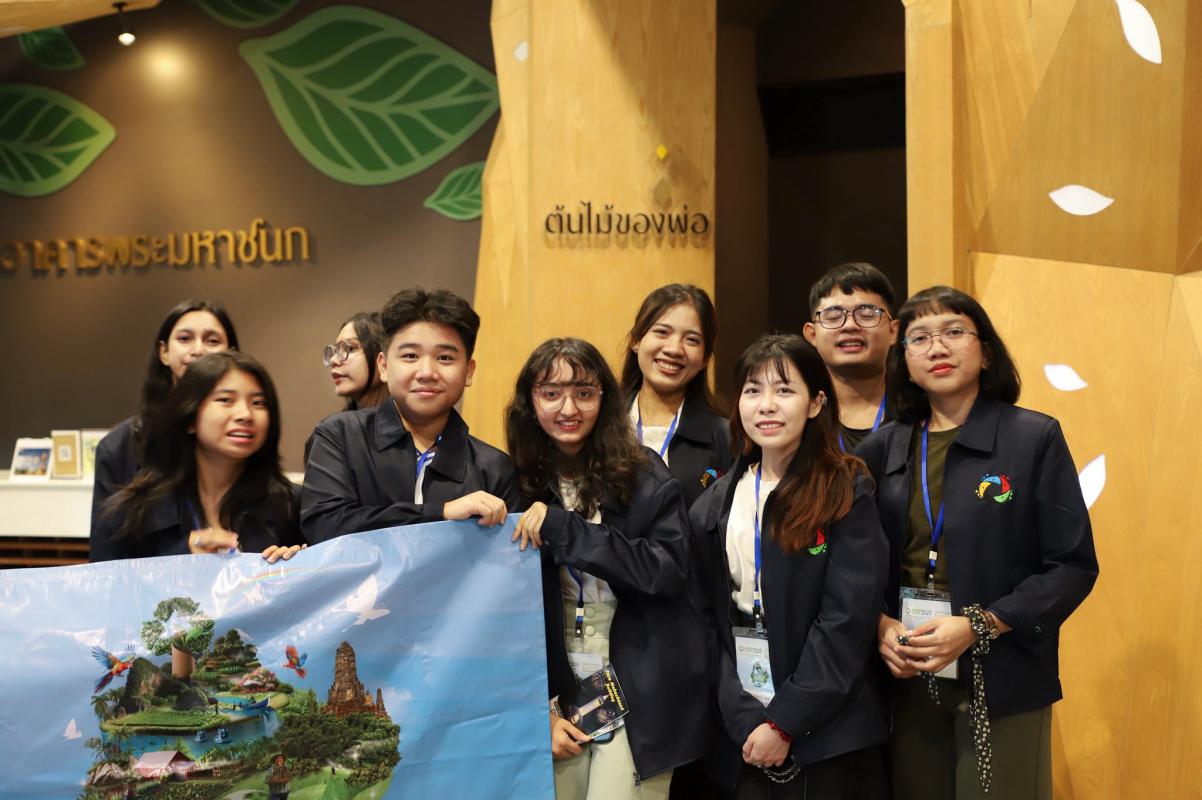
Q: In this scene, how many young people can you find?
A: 9